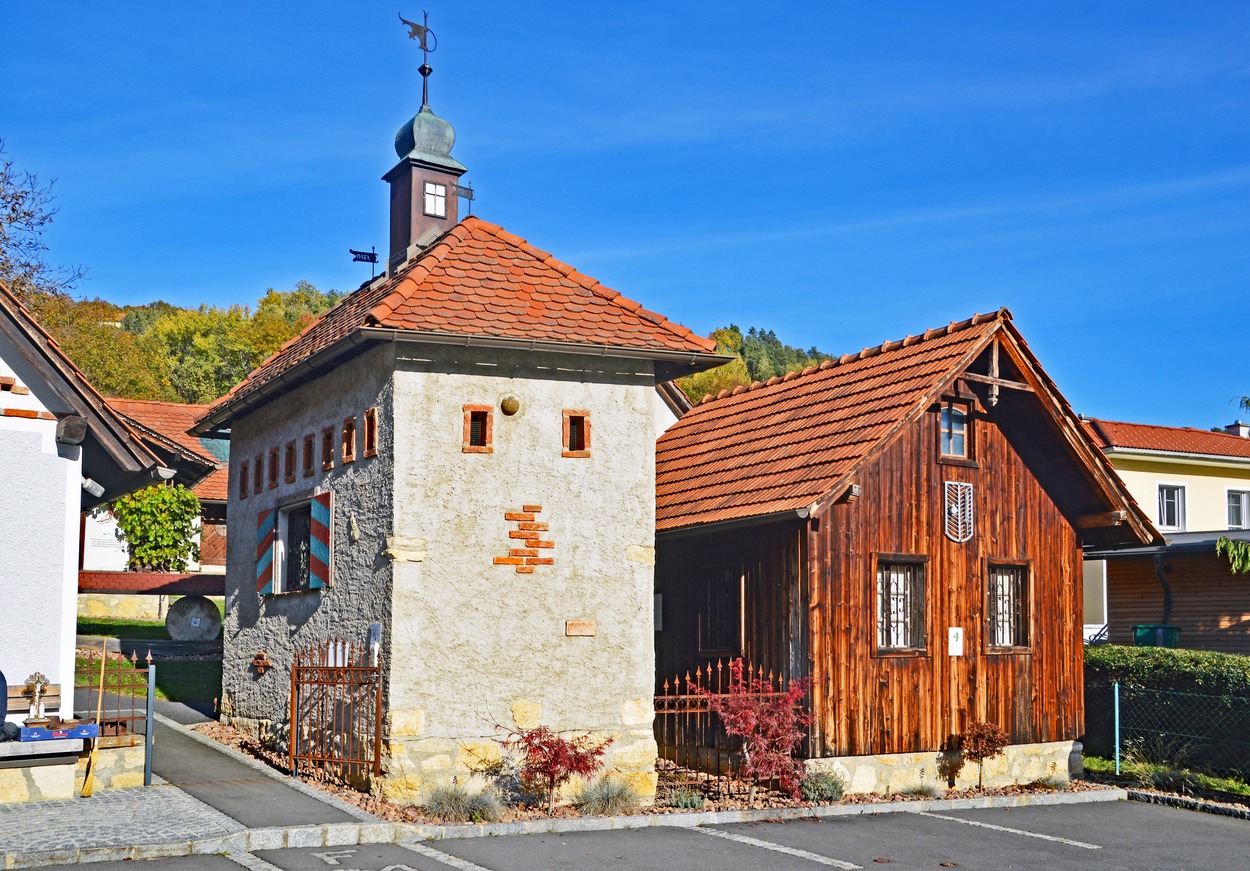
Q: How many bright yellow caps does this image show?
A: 0